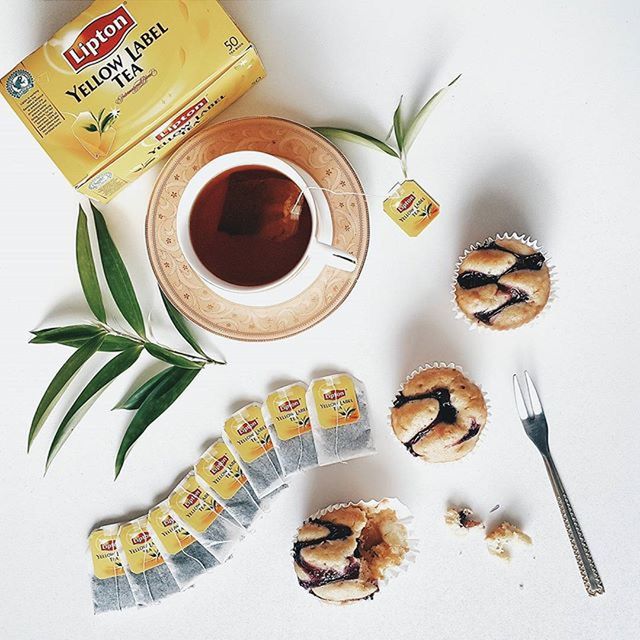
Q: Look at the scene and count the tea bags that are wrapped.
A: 8